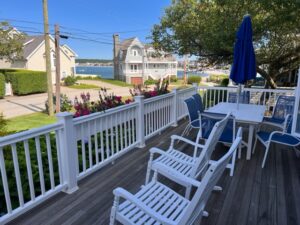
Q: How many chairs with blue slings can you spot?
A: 6